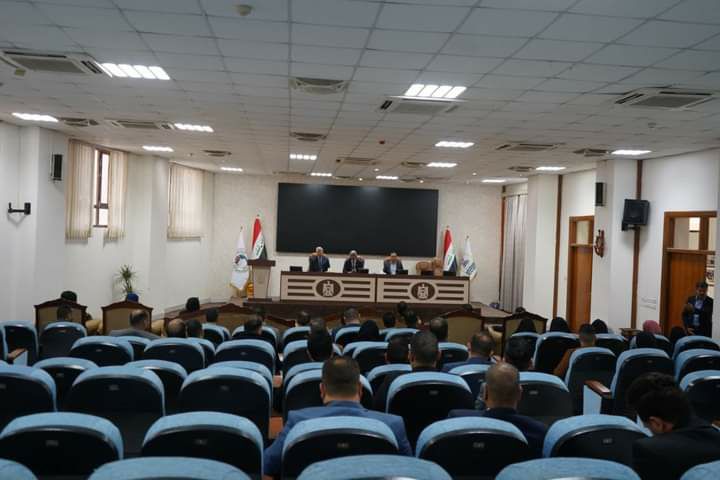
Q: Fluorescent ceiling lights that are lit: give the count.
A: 14